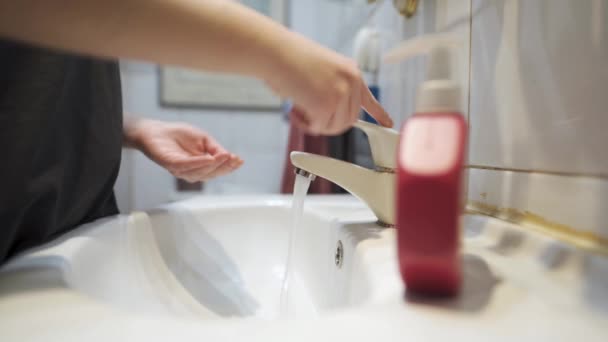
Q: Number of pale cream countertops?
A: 1